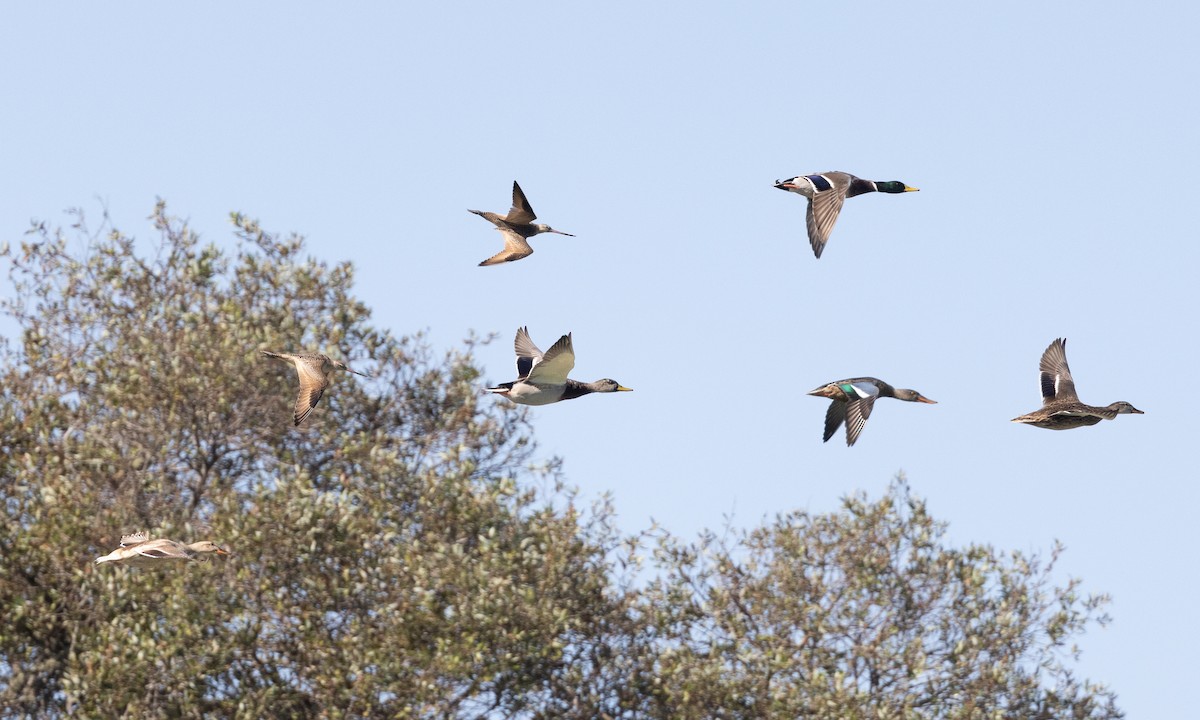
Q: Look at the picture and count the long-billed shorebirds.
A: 2